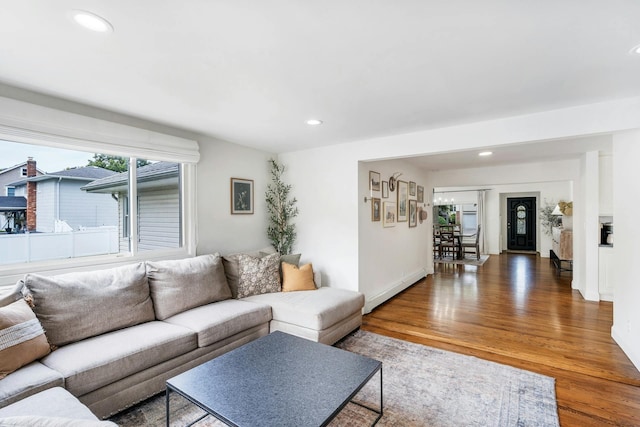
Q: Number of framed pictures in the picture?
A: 9